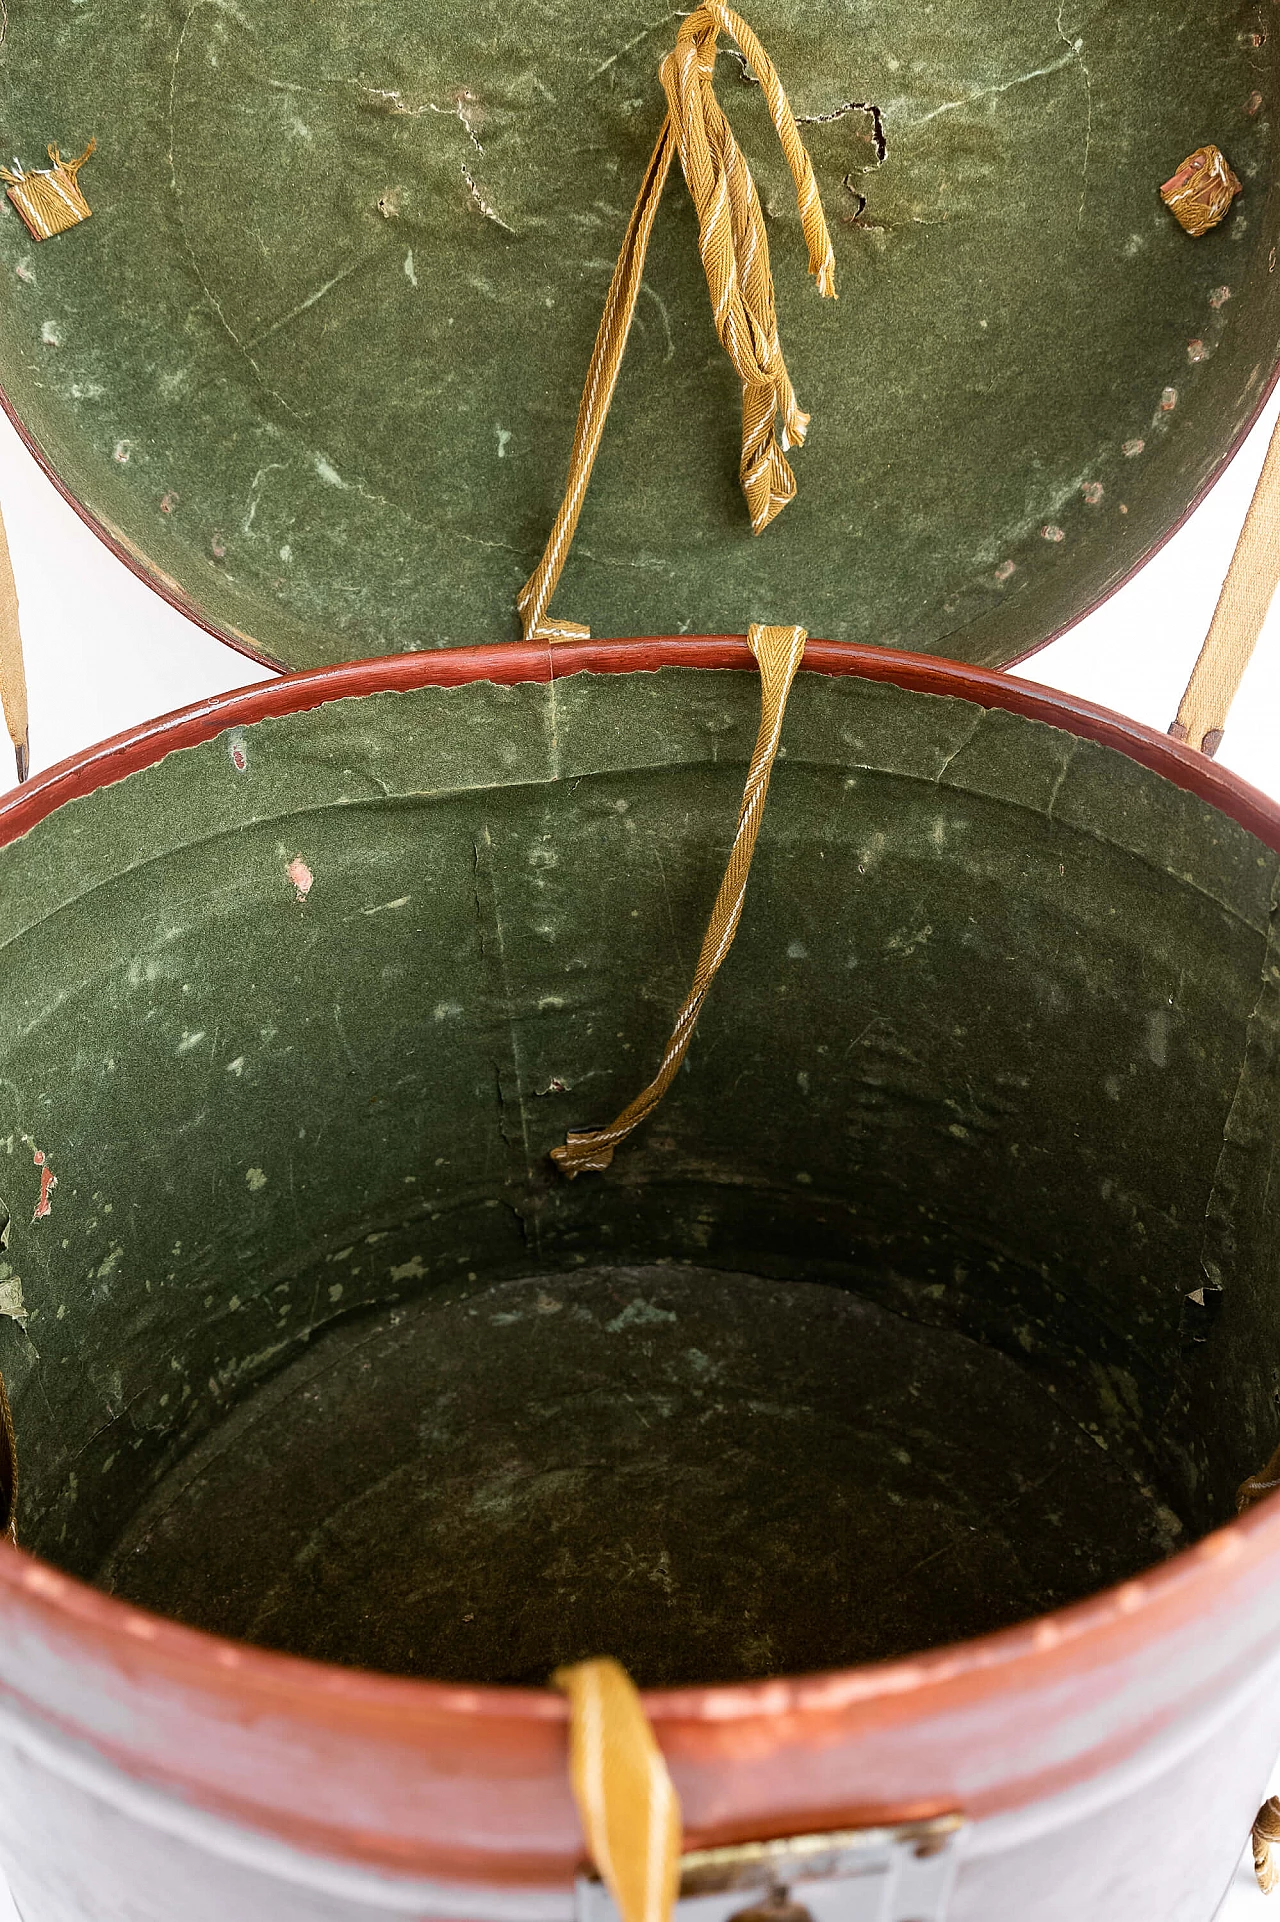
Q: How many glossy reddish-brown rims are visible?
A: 2